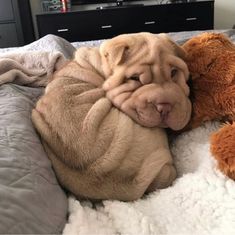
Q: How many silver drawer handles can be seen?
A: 4